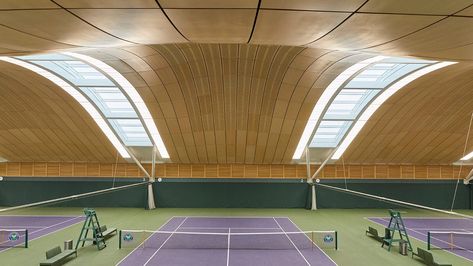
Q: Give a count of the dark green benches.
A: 4